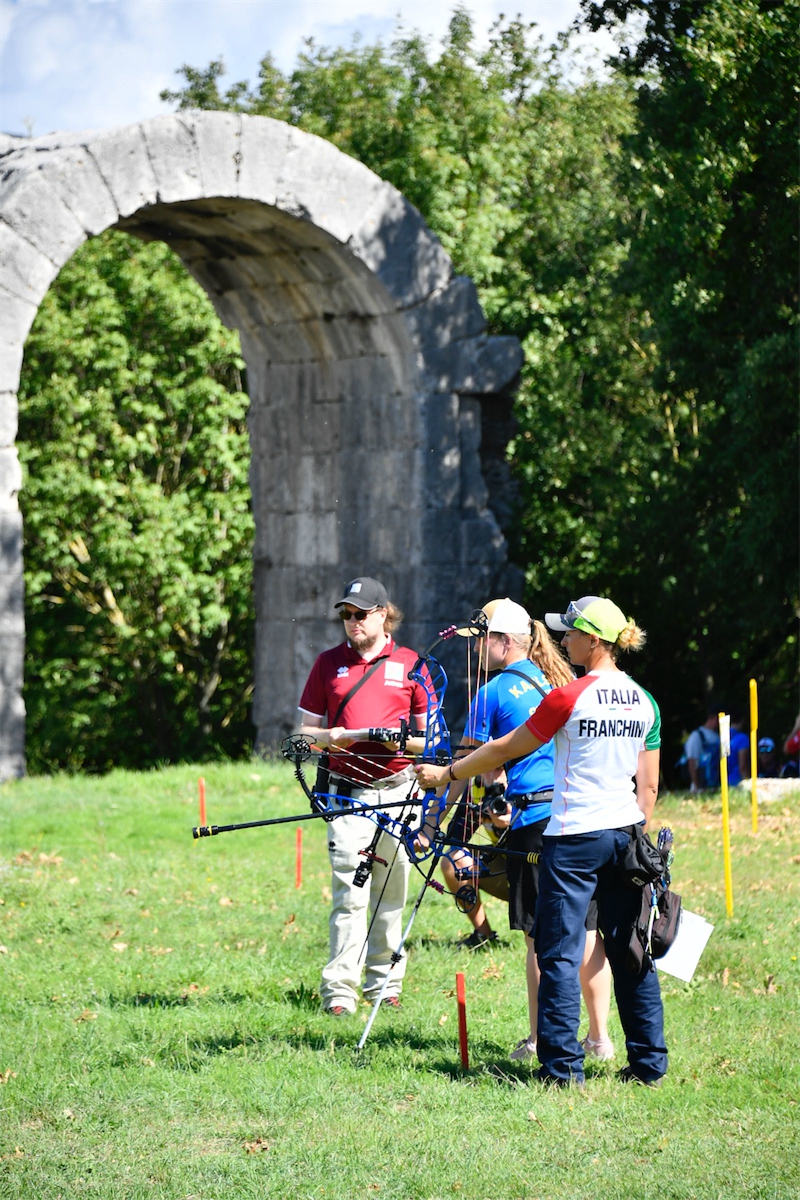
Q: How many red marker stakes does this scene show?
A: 3